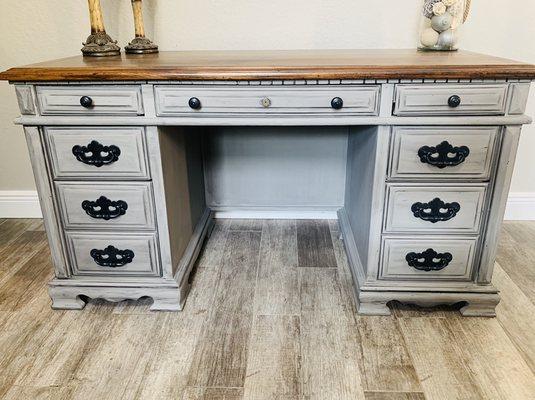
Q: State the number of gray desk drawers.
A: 9